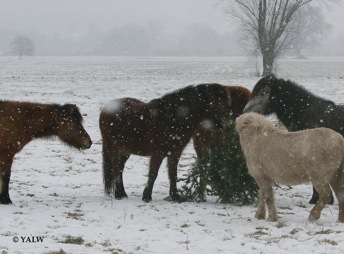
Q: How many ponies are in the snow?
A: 5